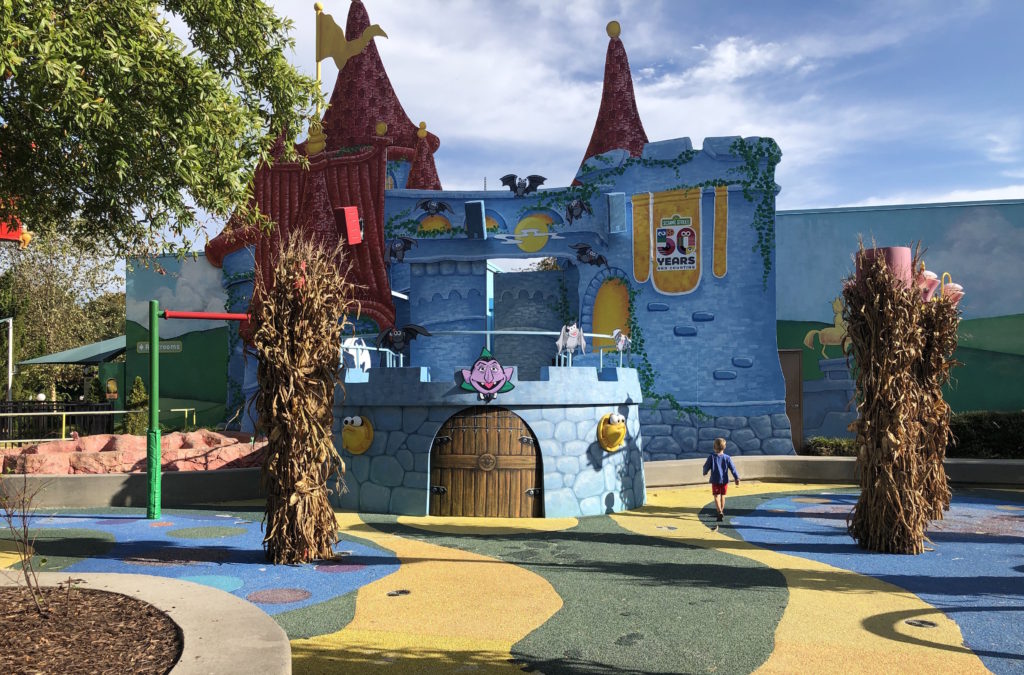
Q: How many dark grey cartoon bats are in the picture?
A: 6